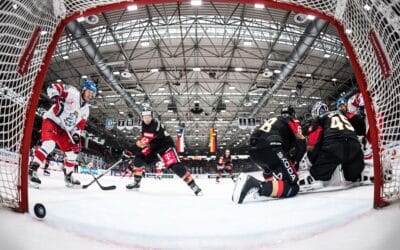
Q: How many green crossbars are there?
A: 0